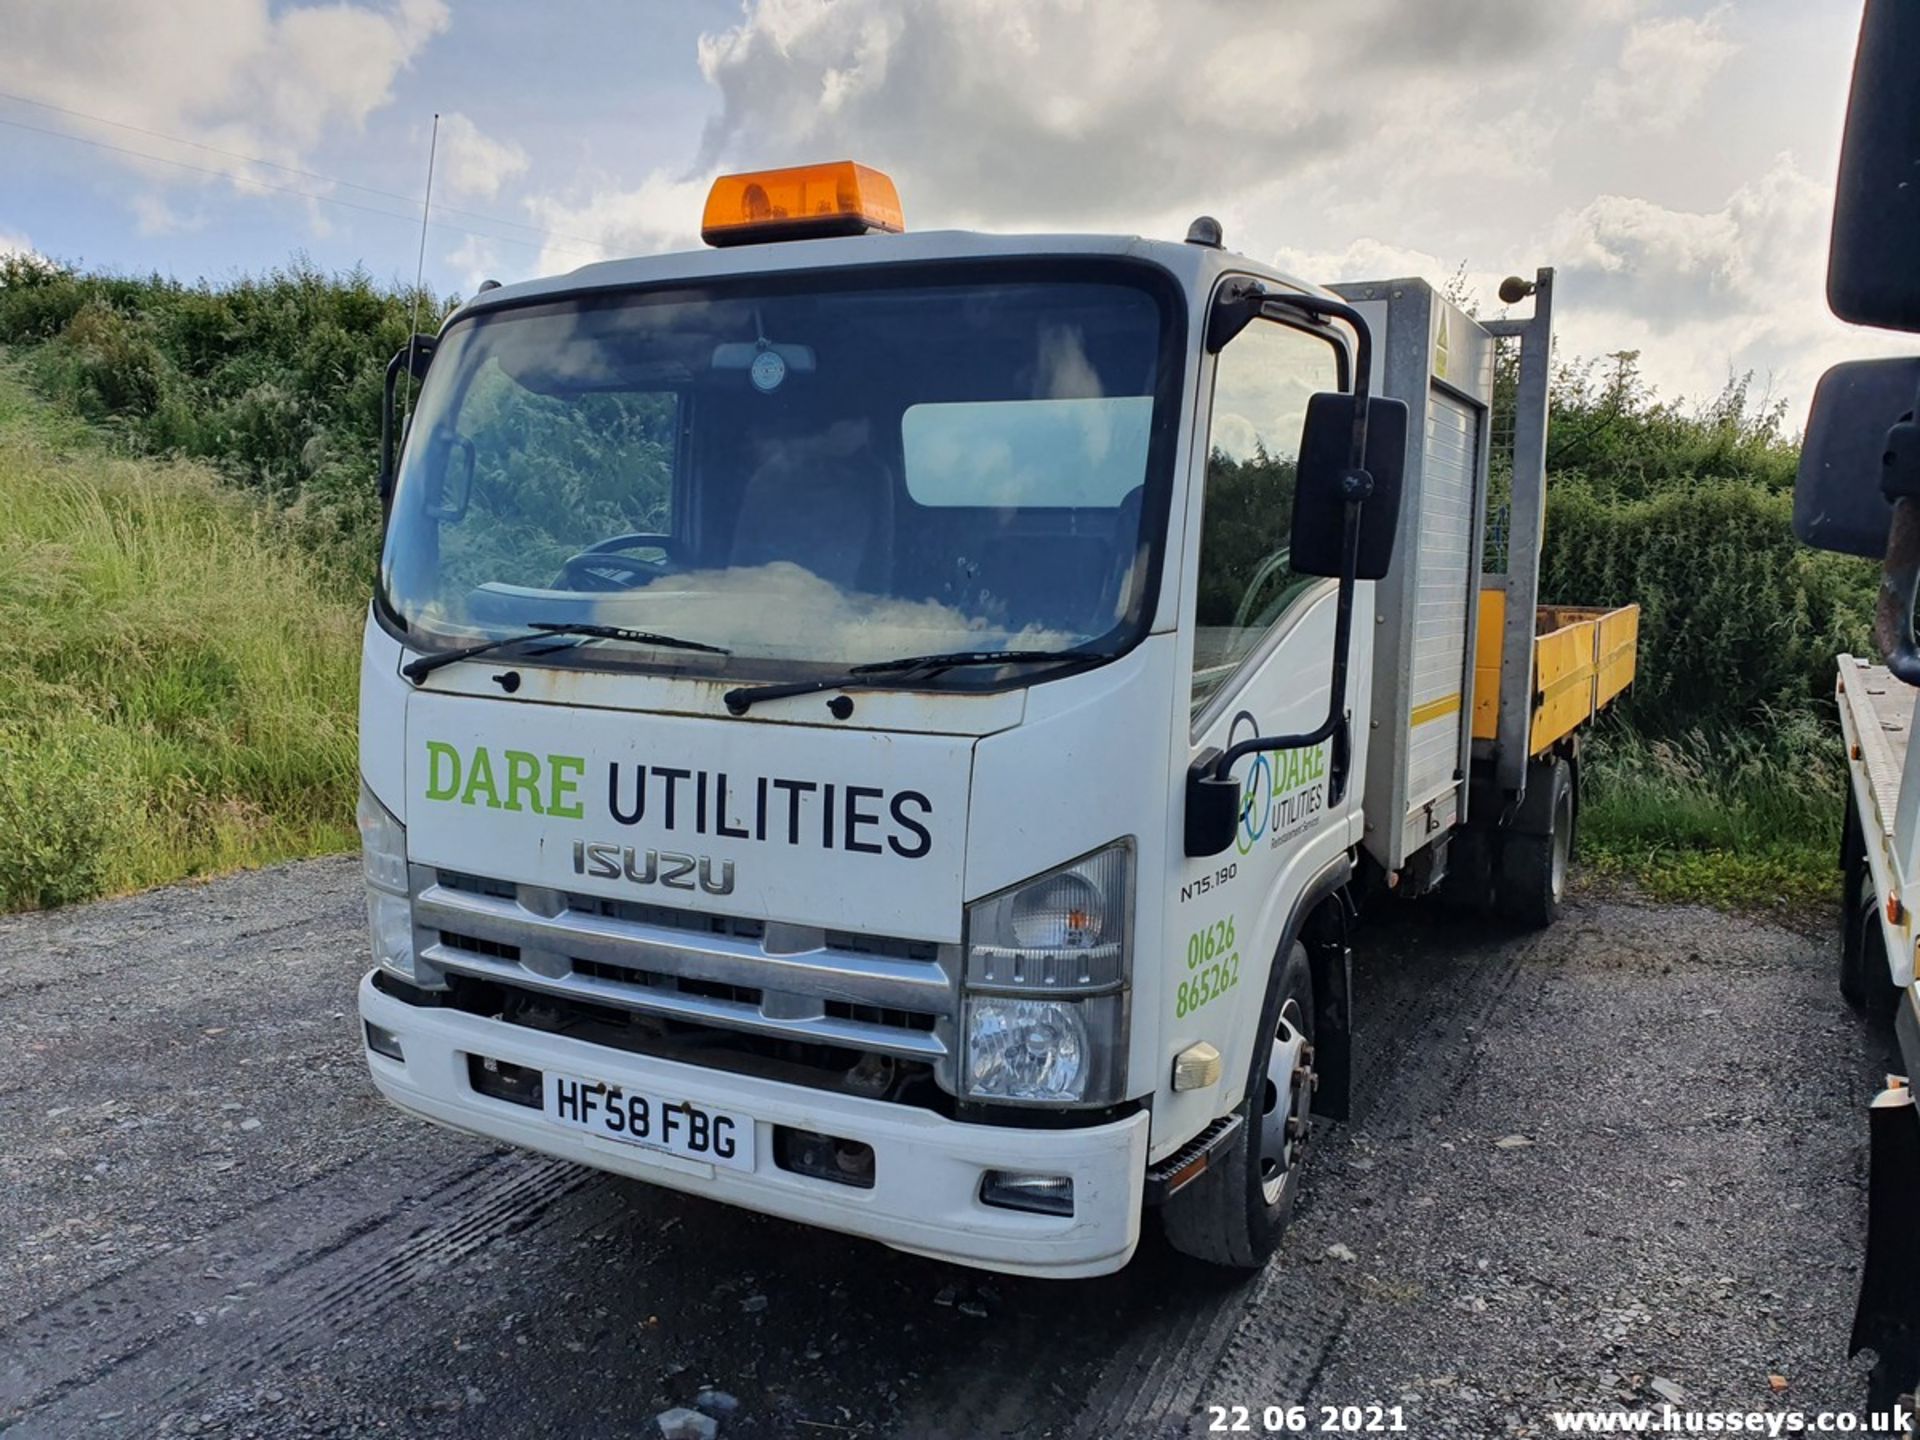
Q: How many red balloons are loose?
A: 0